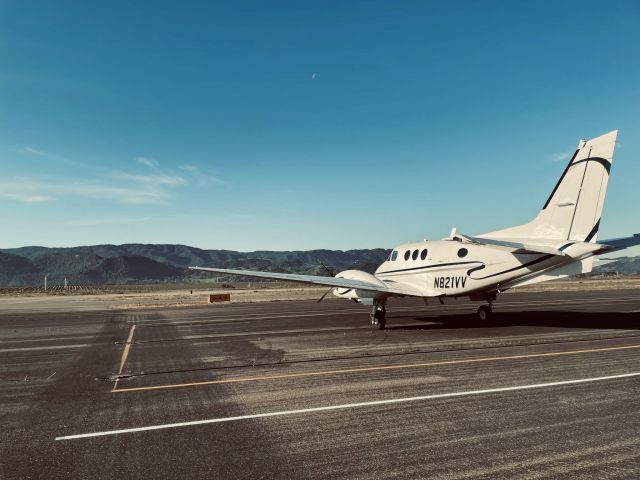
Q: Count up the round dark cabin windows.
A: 4